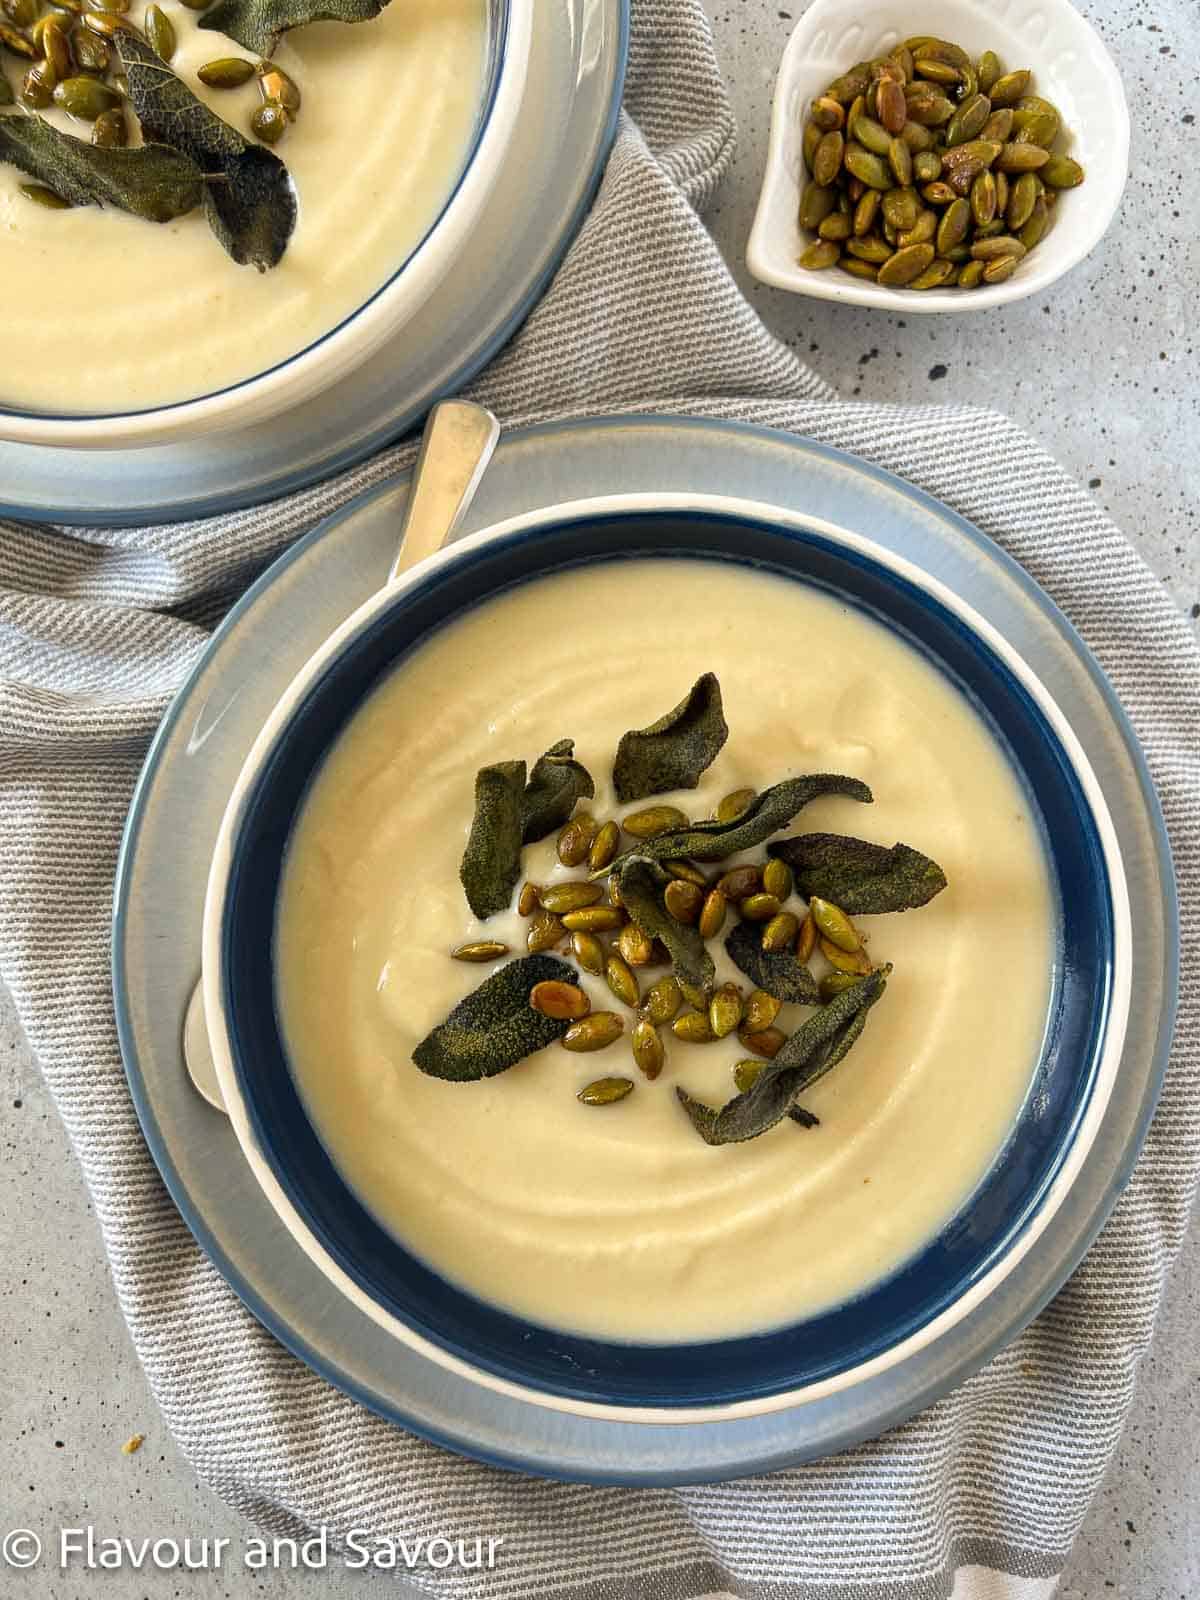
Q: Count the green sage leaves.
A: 12